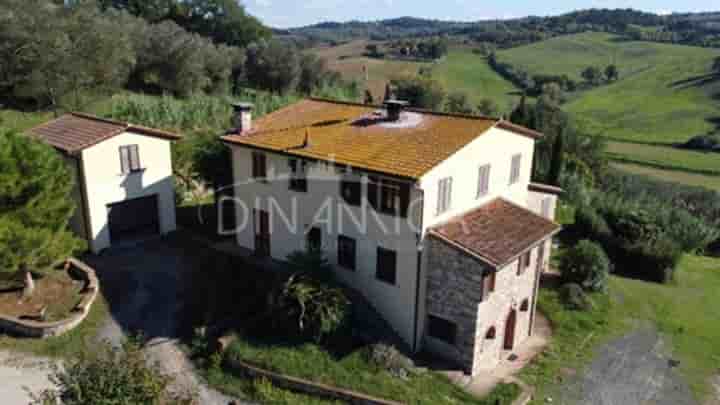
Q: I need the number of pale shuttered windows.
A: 4